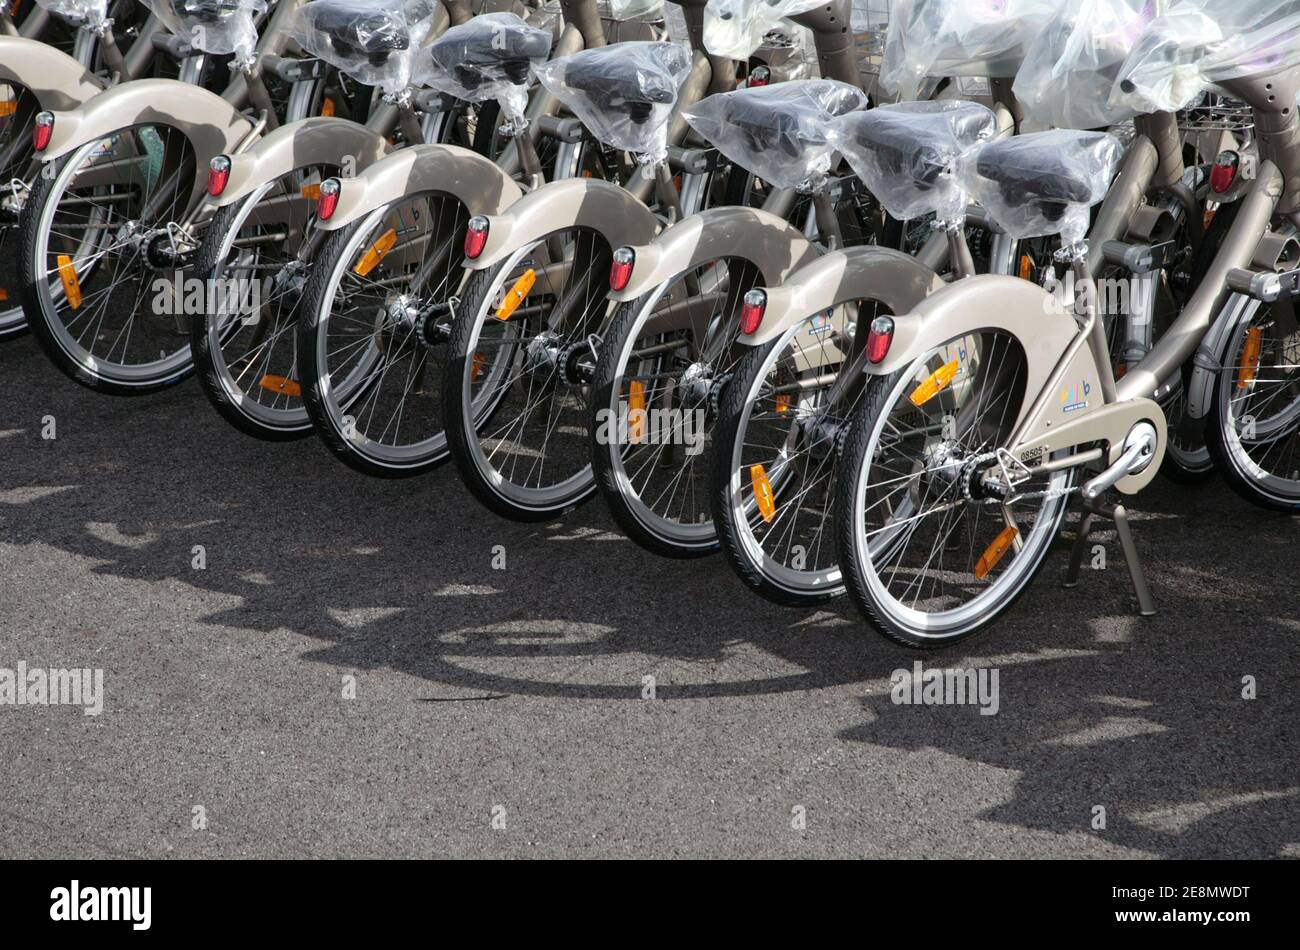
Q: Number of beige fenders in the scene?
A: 8